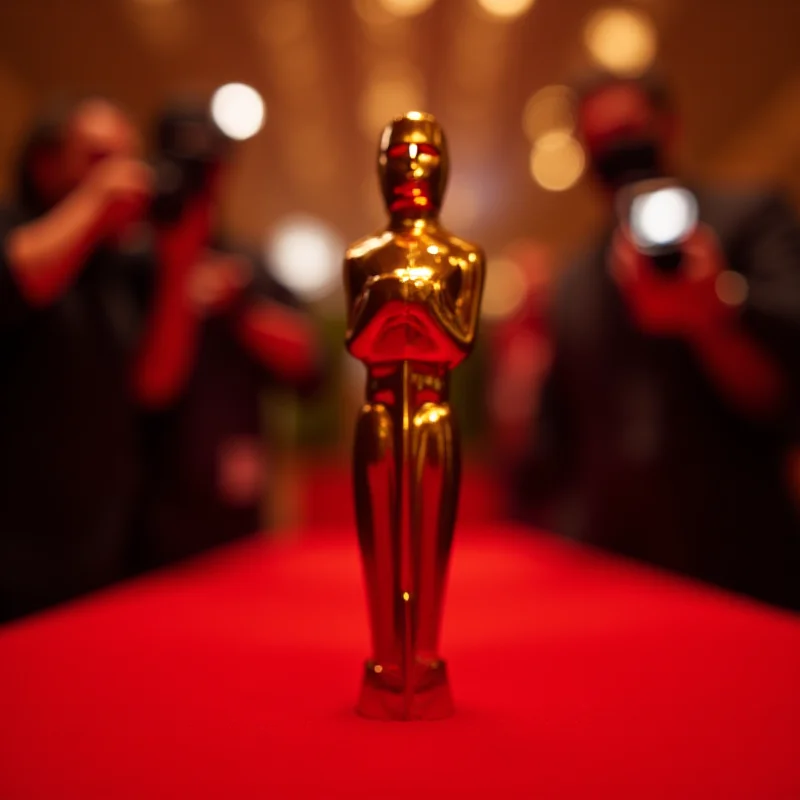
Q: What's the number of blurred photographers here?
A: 3